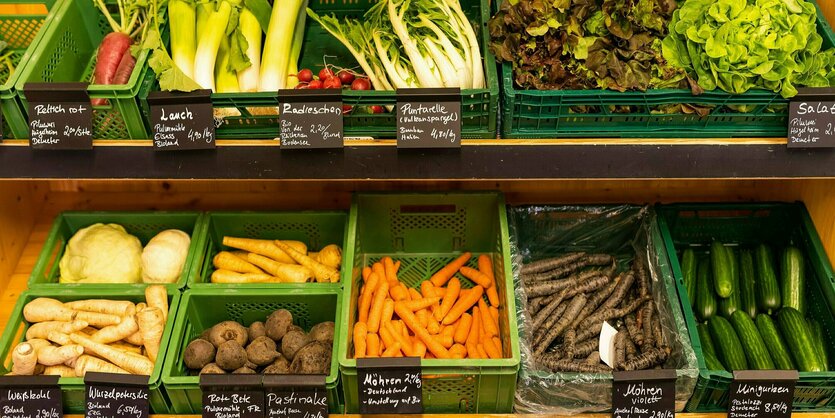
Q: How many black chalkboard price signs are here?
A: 12